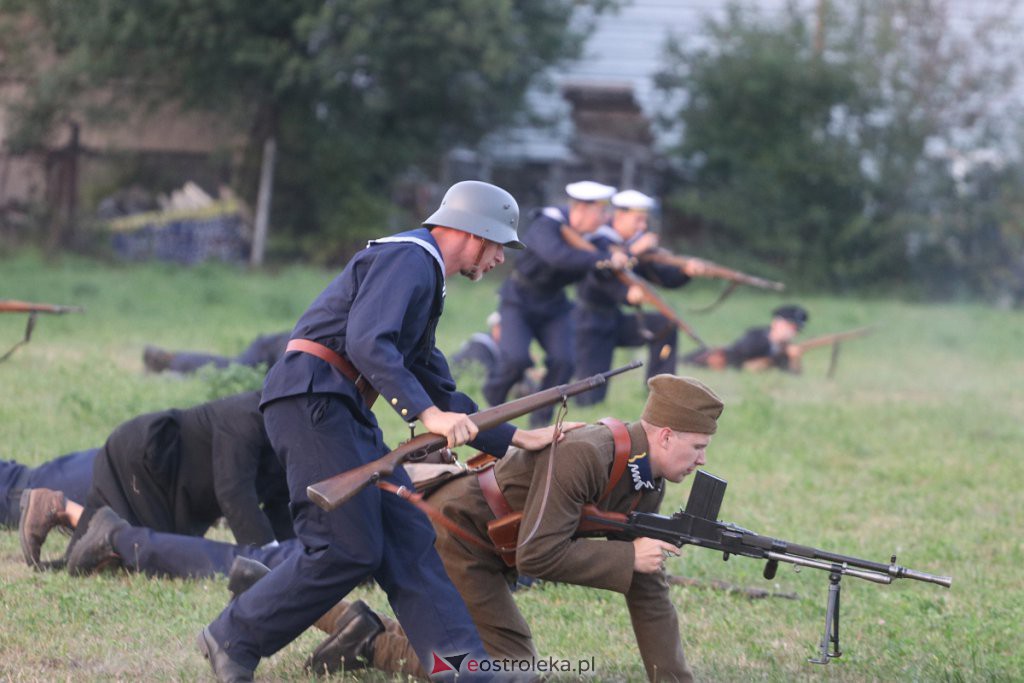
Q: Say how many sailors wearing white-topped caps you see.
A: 2